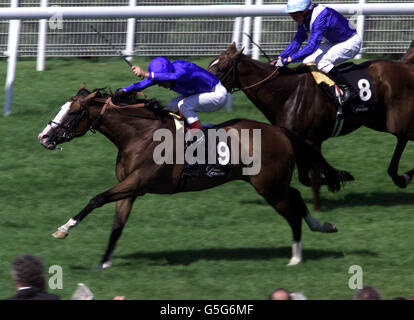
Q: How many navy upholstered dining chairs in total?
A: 0